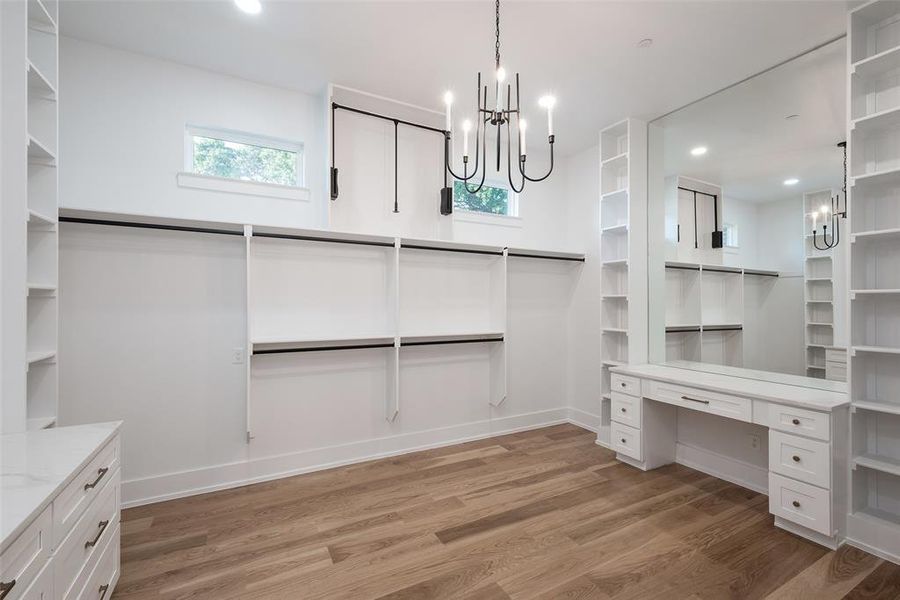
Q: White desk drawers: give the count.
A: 7